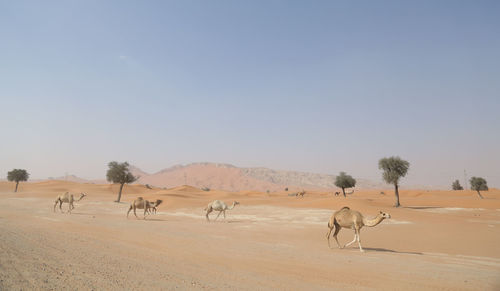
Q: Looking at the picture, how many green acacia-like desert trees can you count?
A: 6